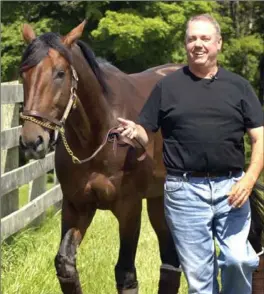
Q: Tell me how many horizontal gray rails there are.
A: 4